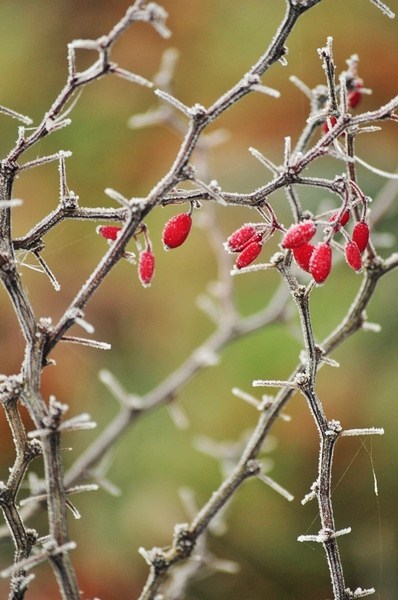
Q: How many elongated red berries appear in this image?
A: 14